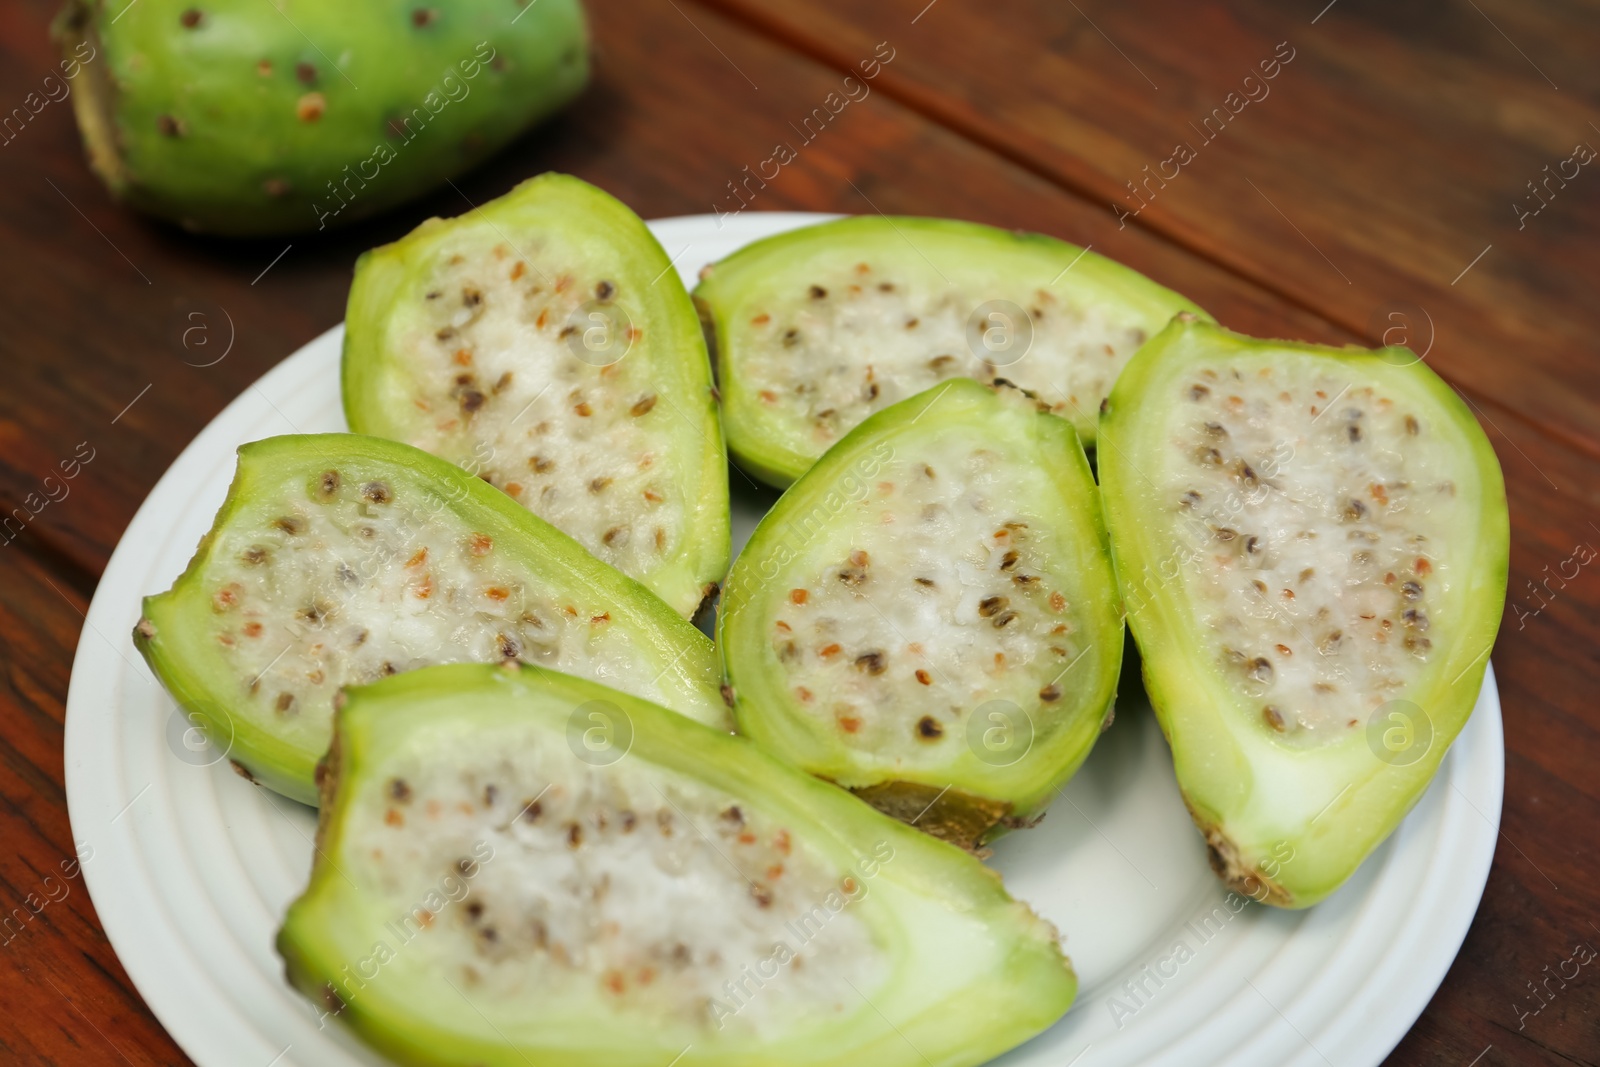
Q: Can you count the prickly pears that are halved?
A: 6